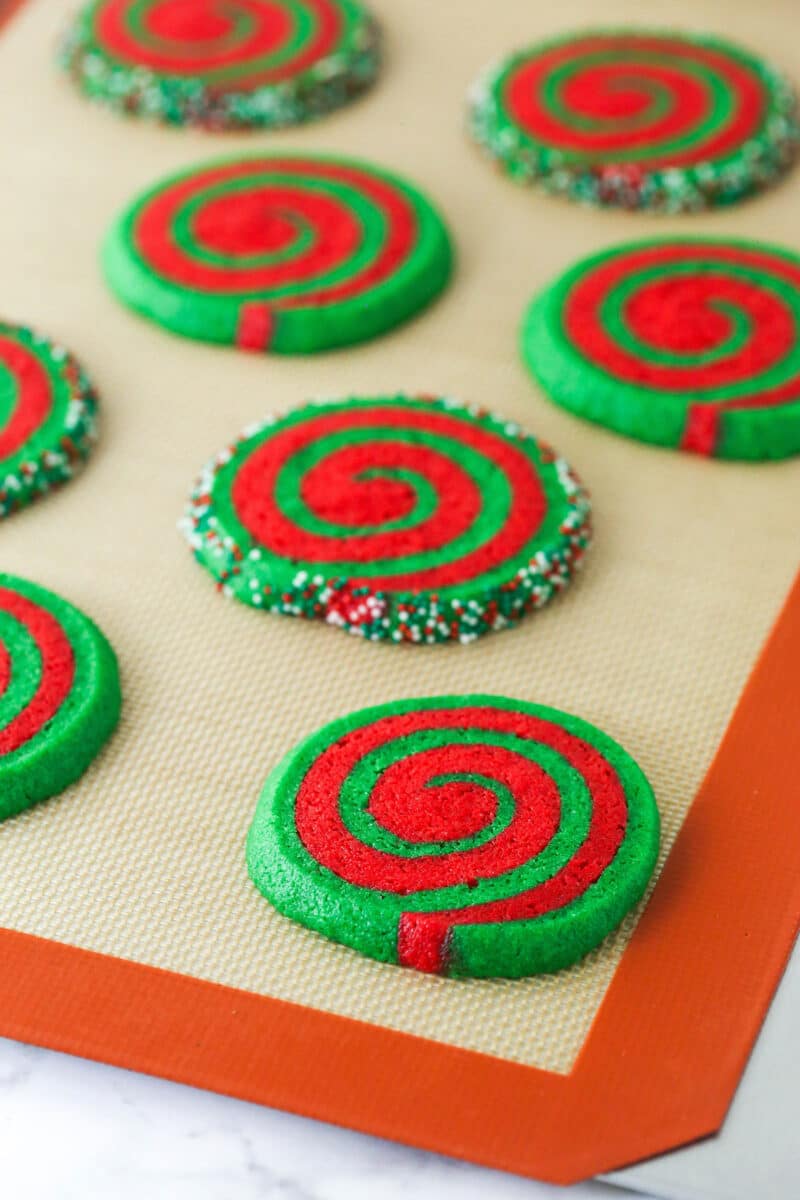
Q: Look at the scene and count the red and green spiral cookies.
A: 8